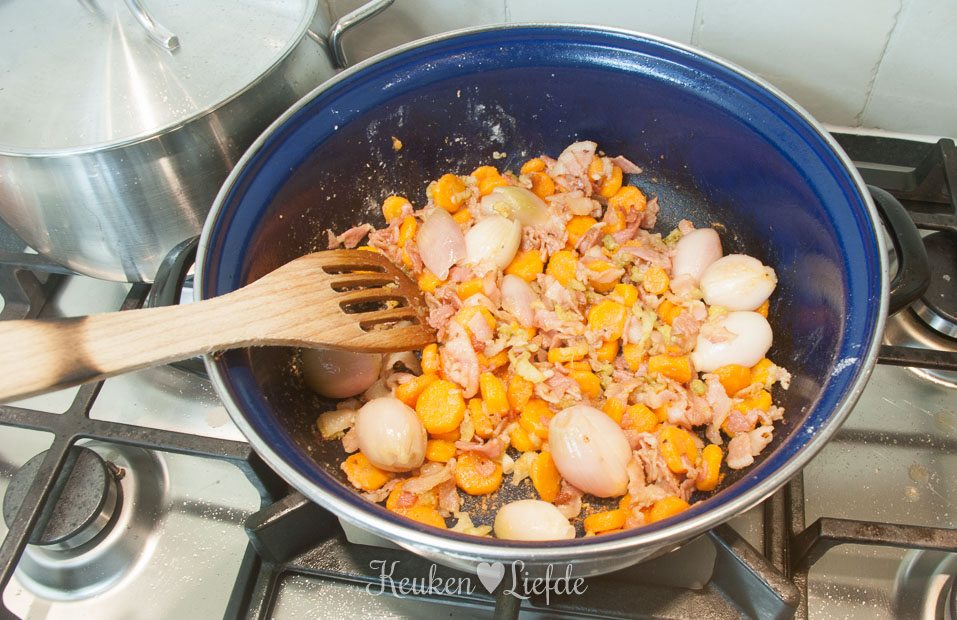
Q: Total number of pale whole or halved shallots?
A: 11